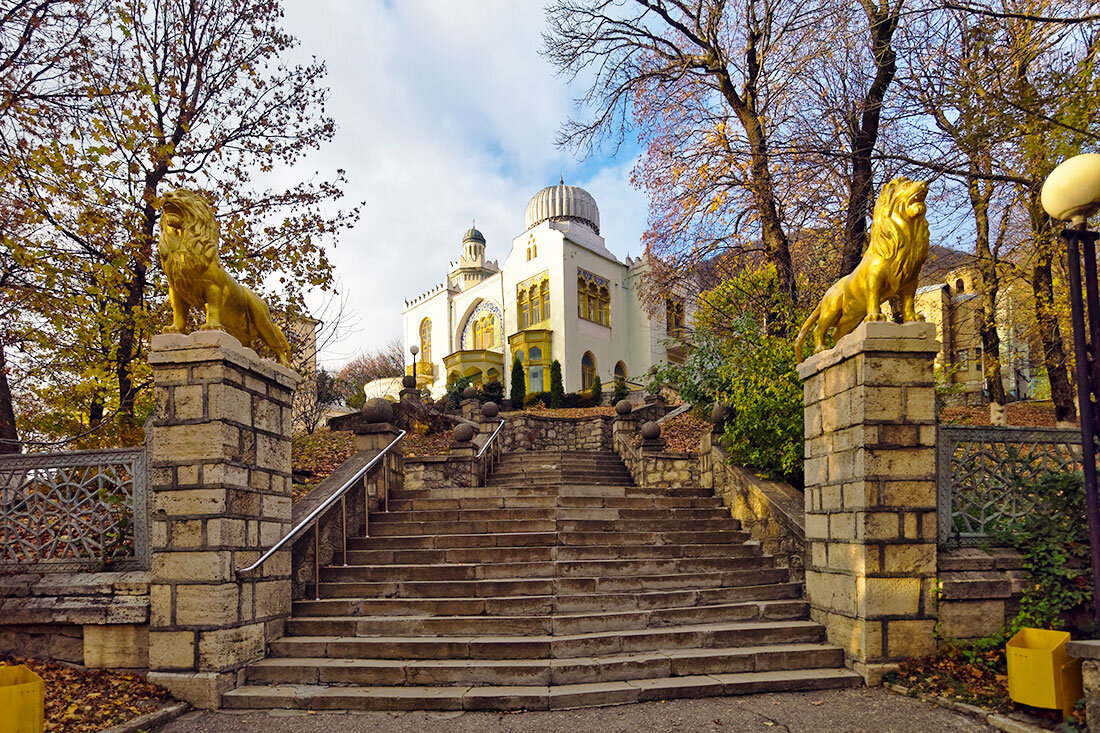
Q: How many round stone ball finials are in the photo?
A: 8